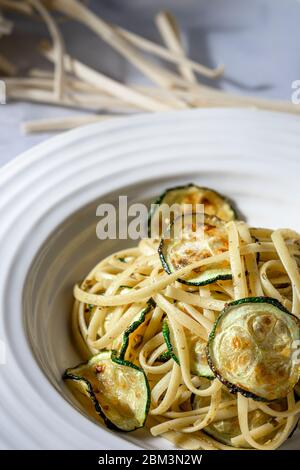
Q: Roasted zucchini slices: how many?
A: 7